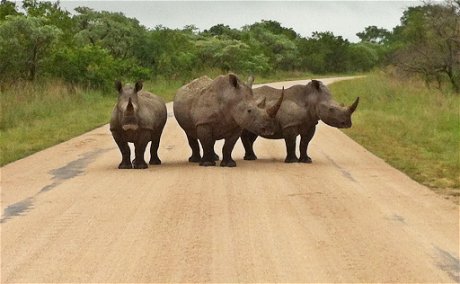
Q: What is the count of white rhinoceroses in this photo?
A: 3